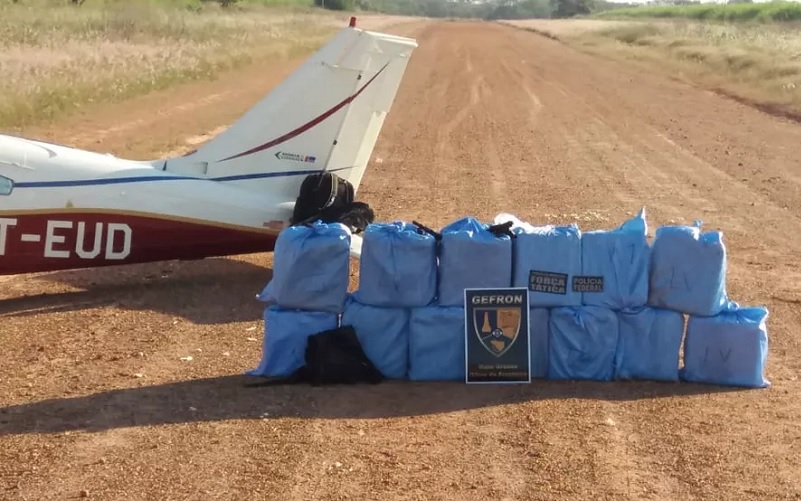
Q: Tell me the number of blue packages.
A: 13